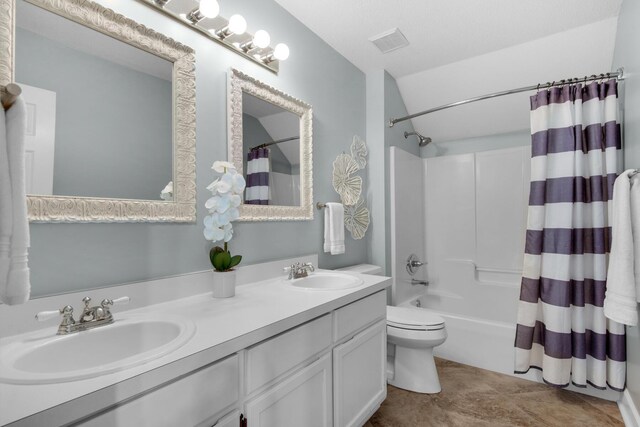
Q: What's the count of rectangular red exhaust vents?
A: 0